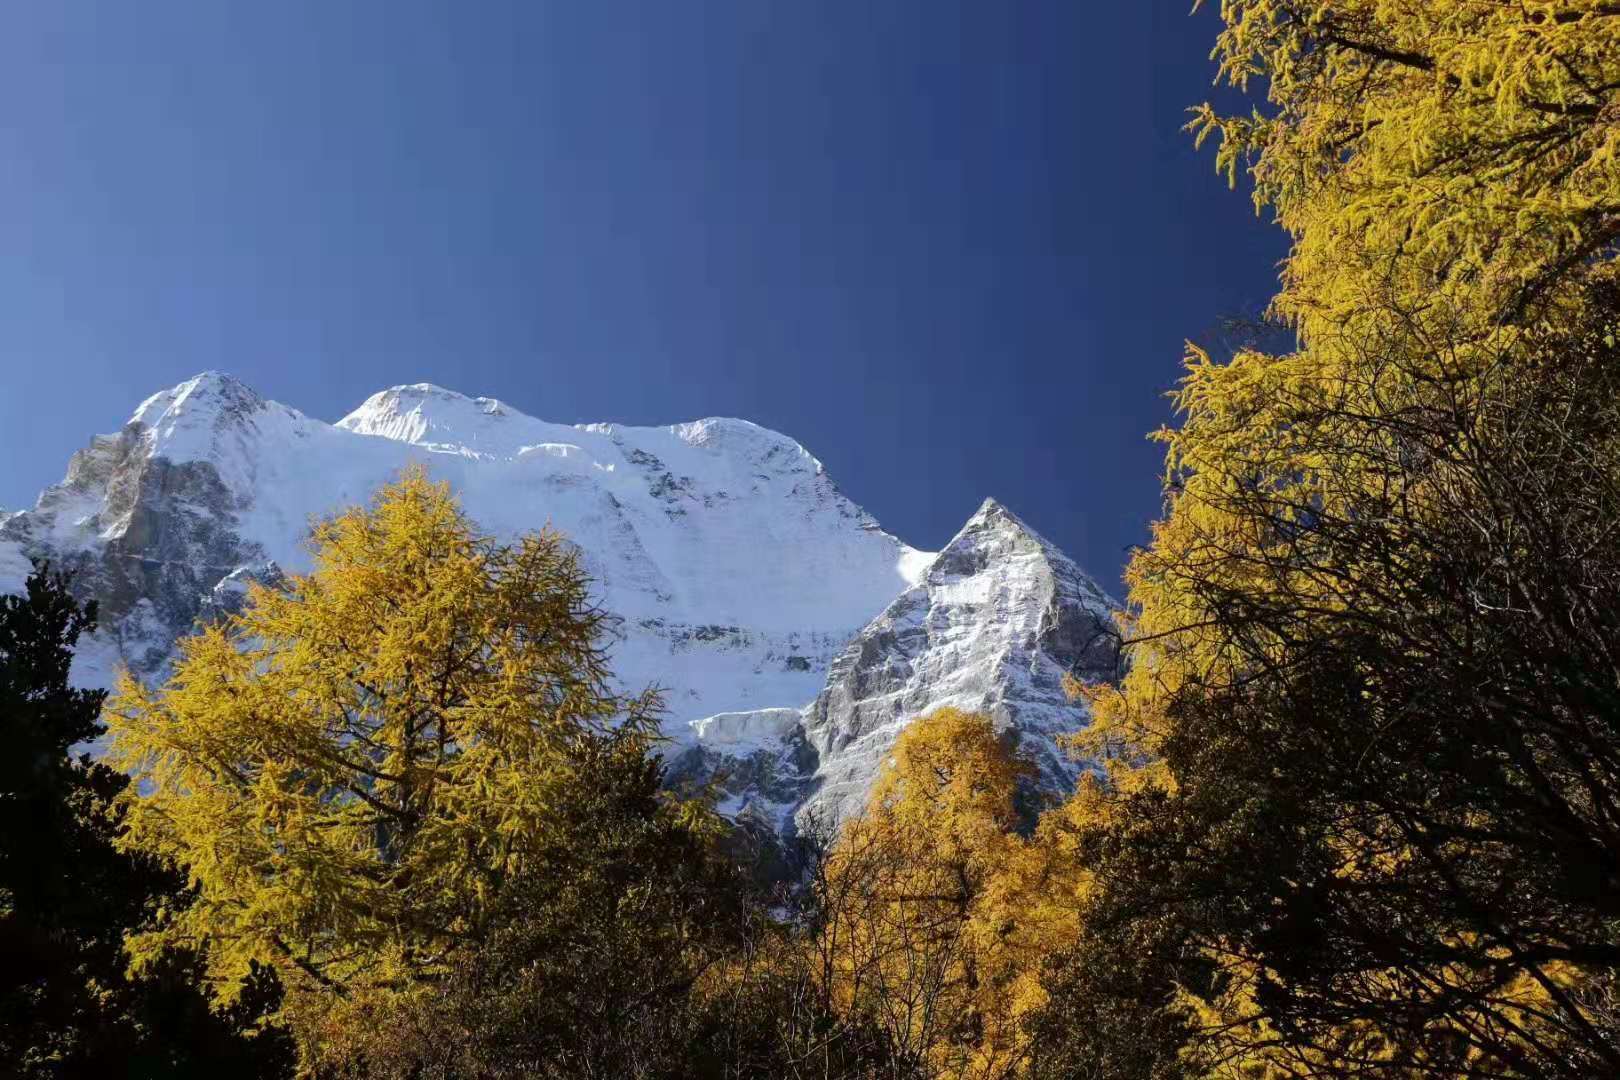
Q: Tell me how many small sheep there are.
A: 0